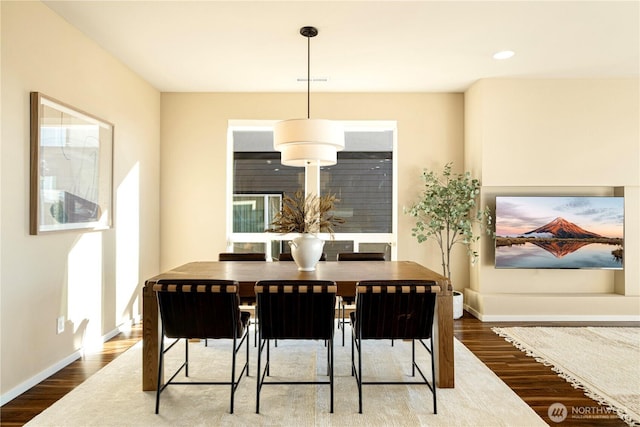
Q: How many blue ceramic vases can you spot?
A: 0